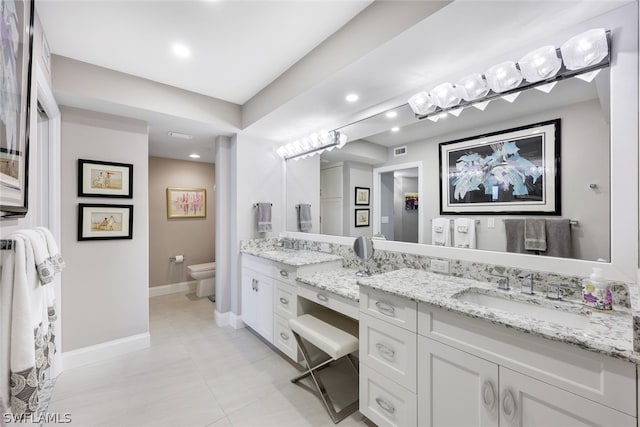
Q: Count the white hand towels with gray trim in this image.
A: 2